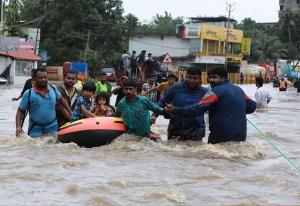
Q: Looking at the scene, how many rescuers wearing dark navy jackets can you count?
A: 2